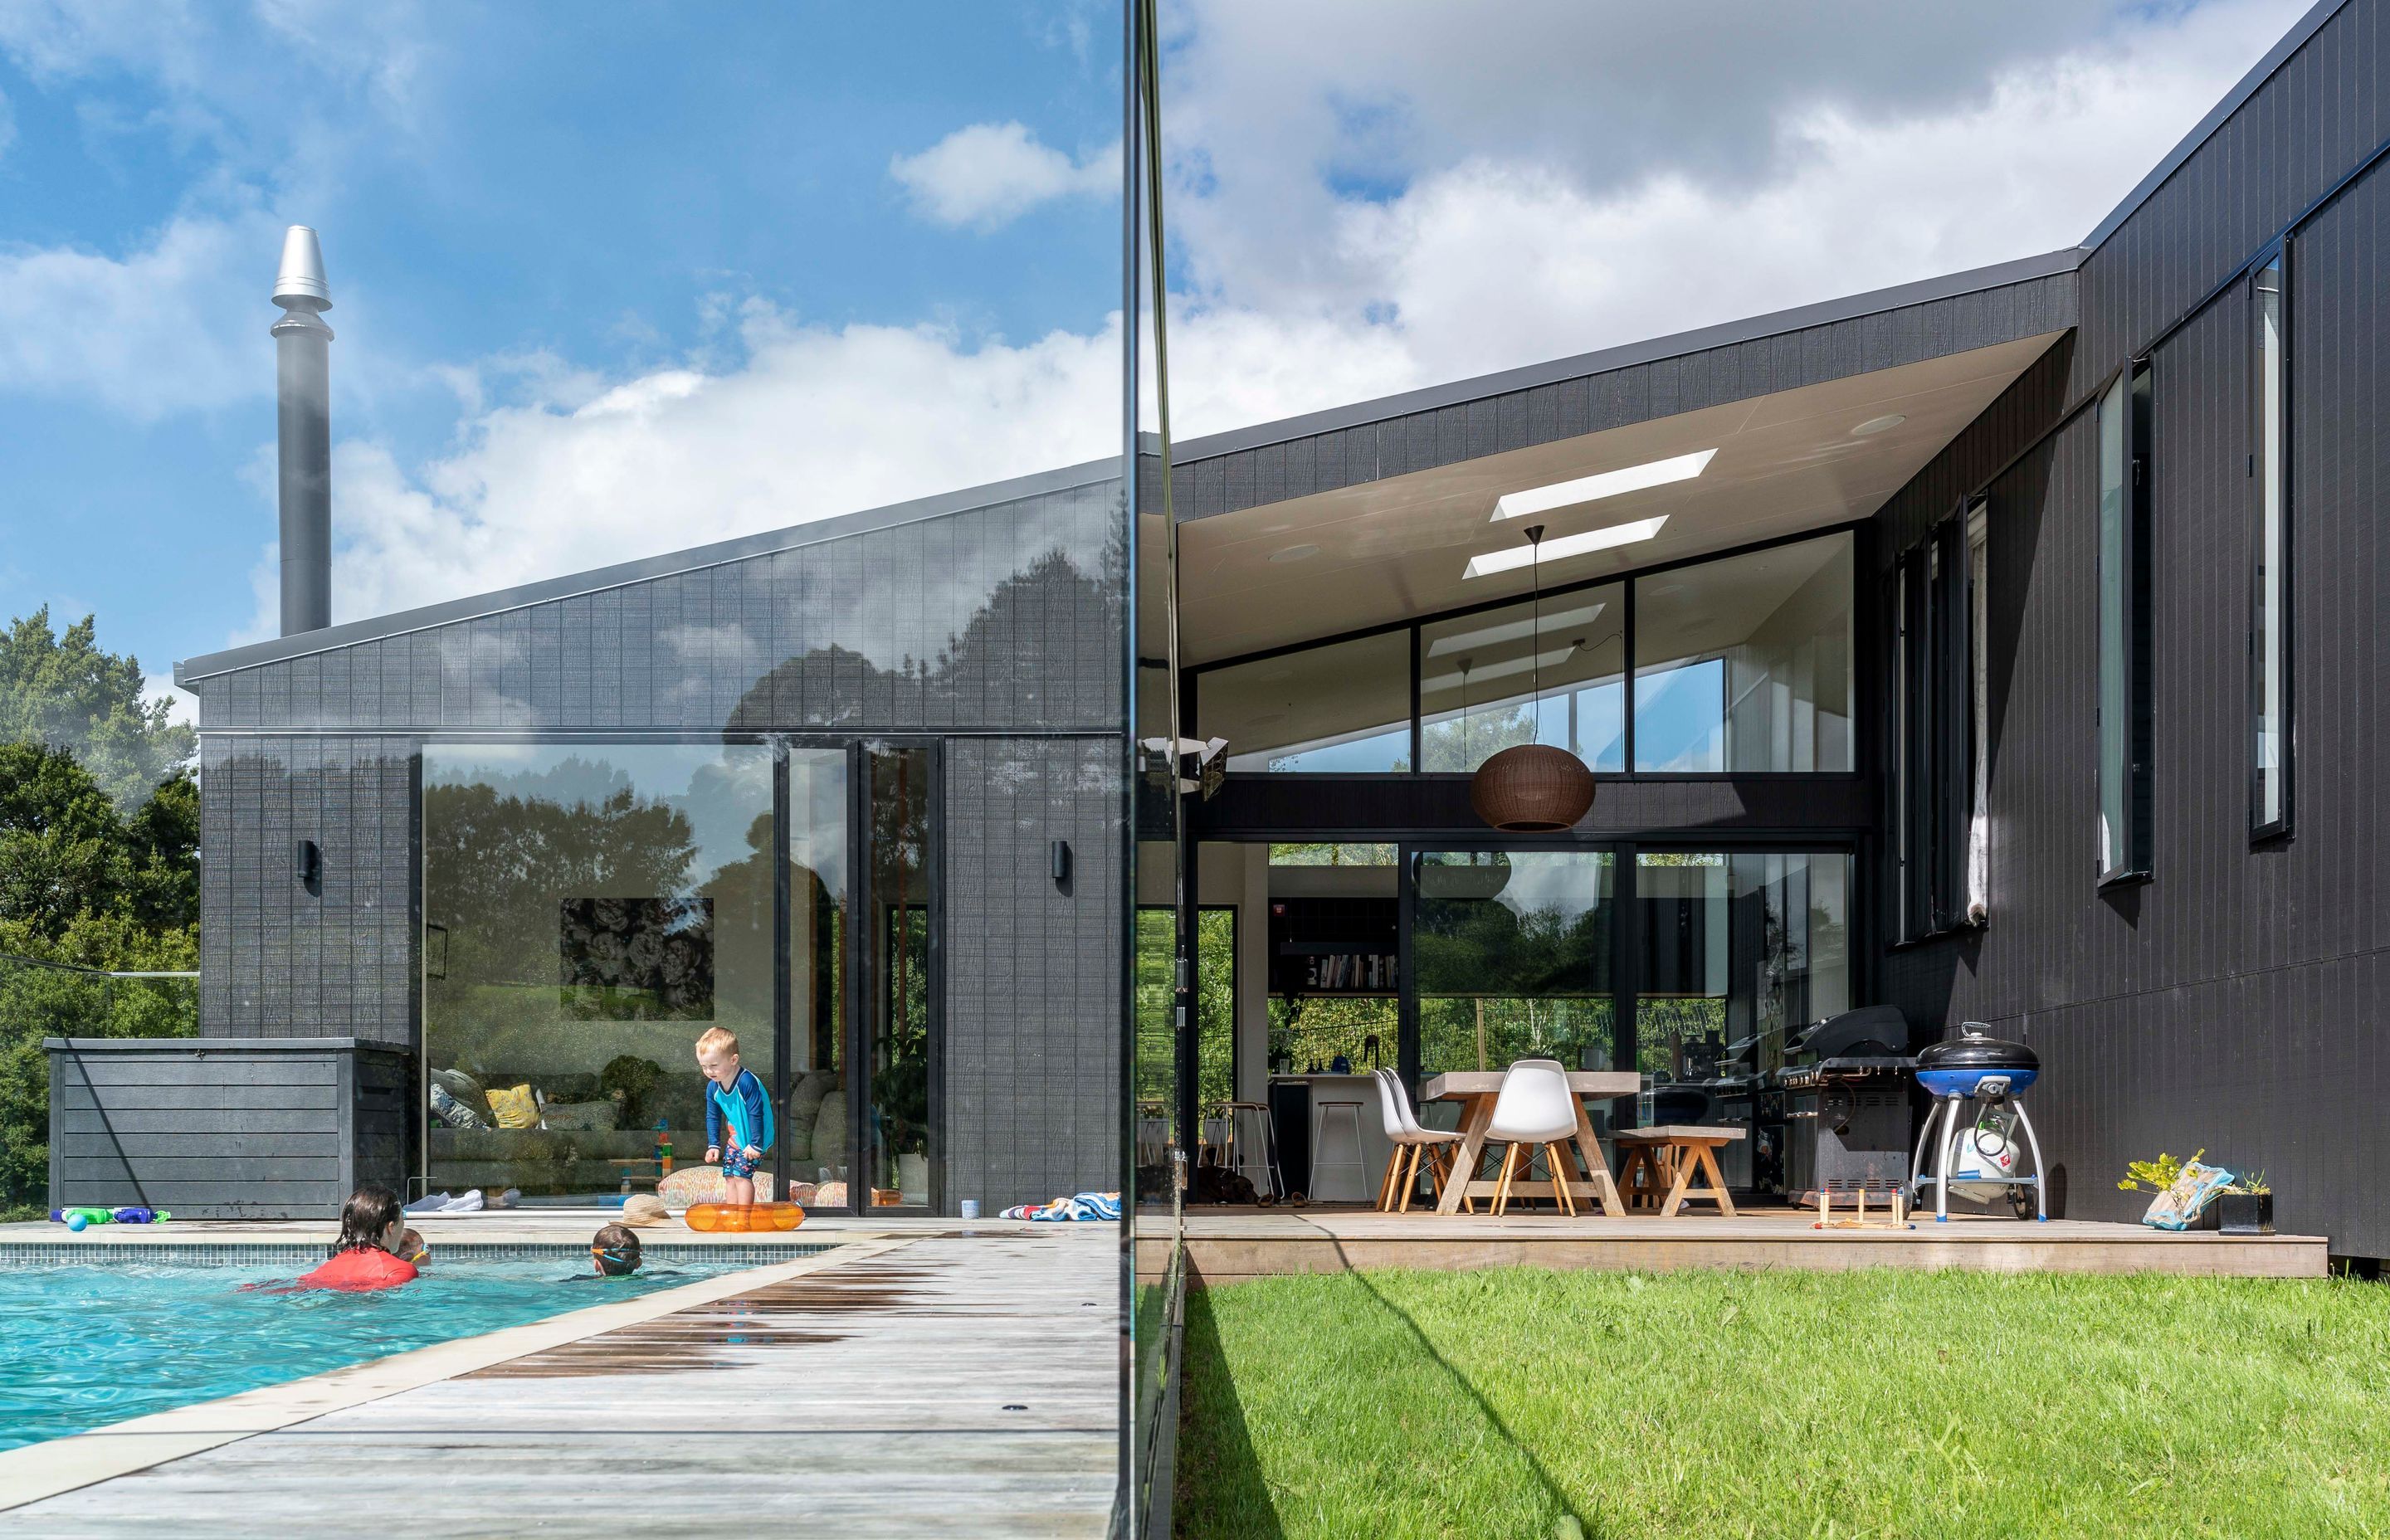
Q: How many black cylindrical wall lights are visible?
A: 2